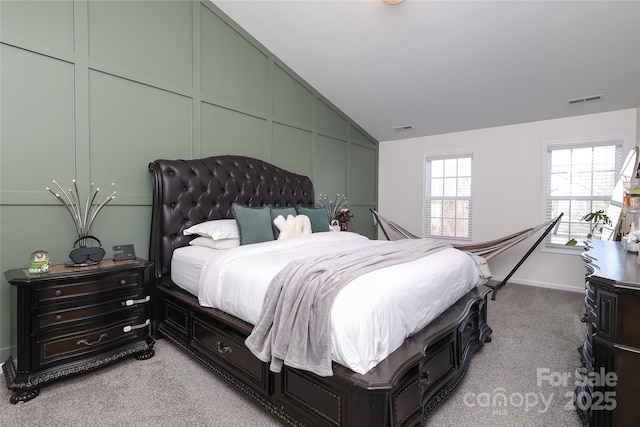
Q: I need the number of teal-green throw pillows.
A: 3